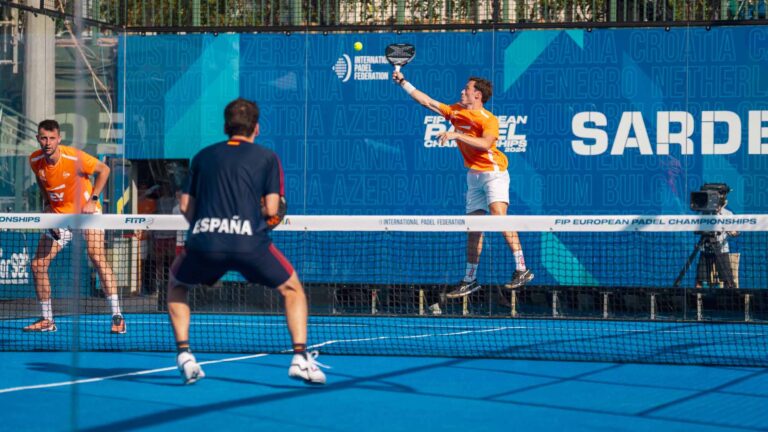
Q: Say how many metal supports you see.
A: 9